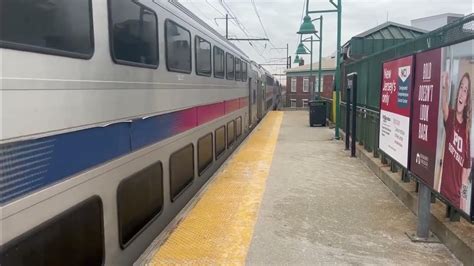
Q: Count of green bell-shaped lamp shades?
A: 3